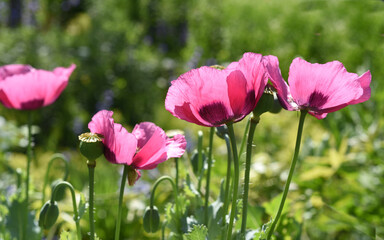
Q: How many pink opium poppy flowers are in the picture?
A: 4